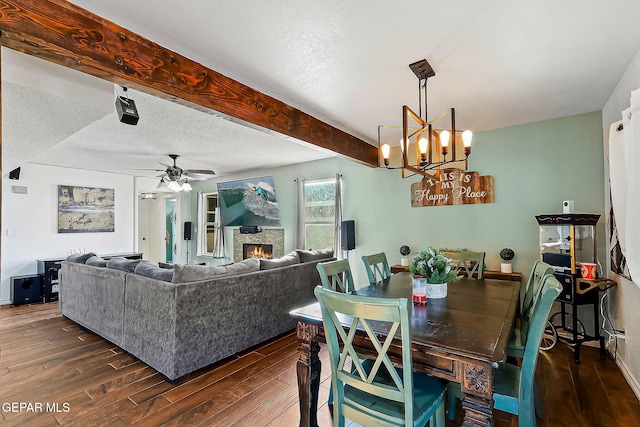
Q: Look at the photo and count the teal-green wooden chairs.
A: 6